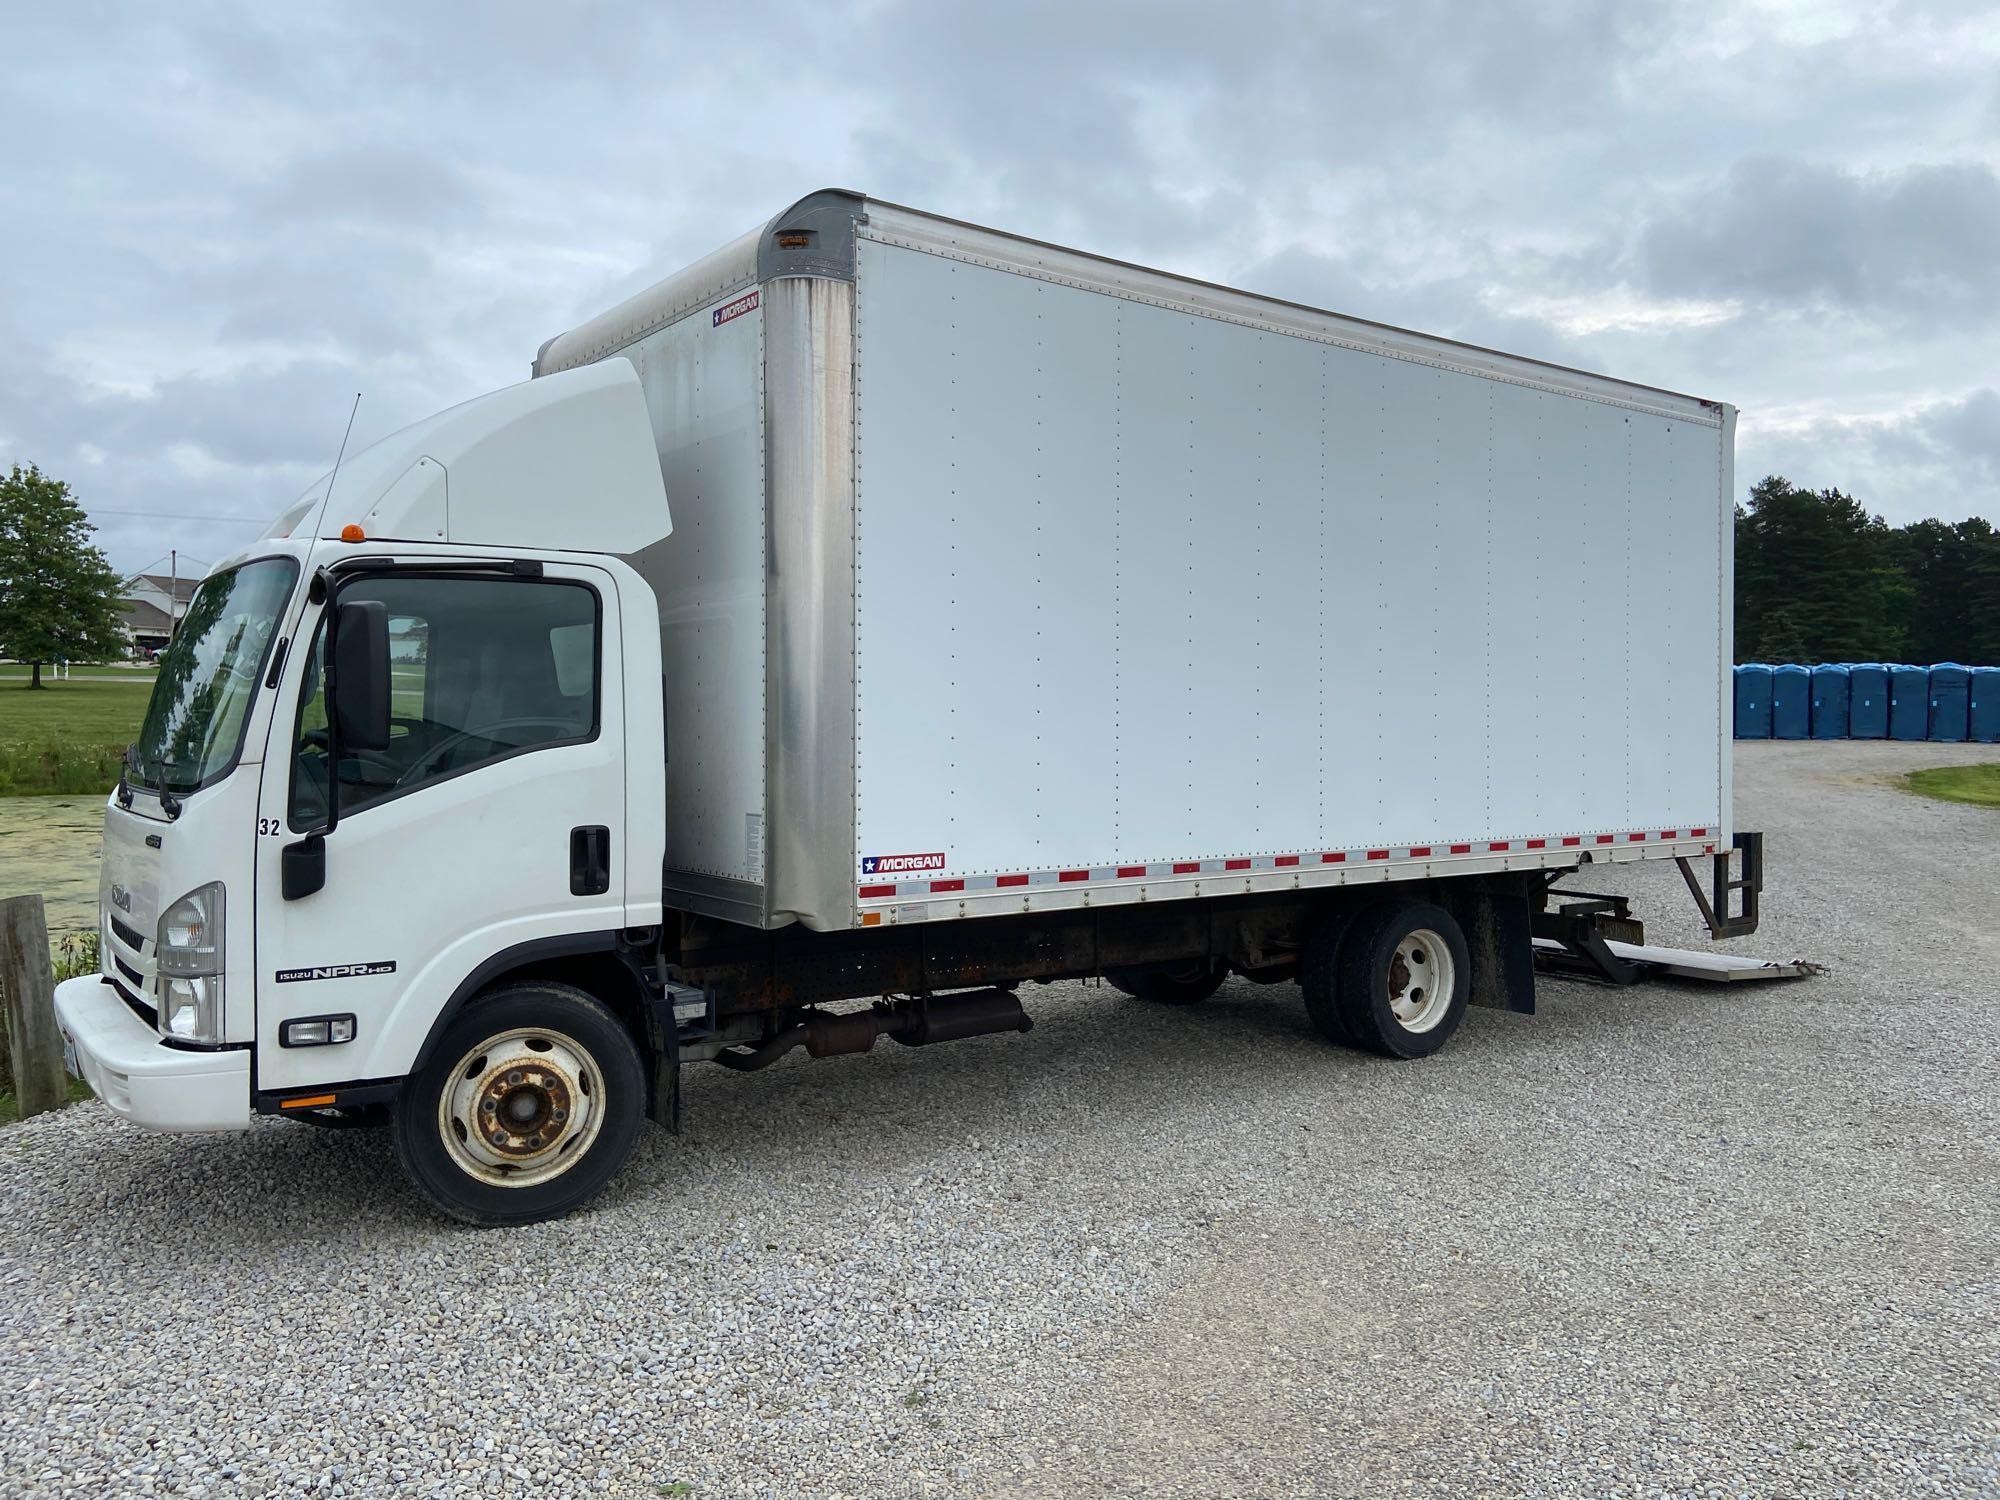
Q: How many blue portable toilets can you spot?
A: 7